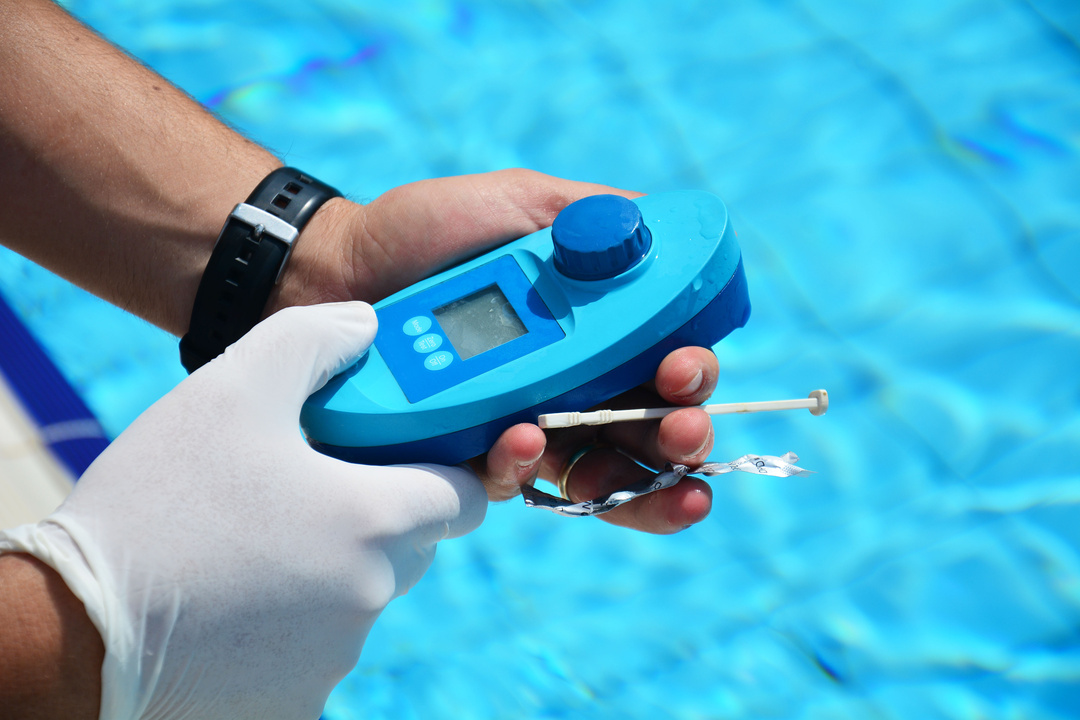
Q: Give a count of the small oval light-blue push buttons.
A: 3